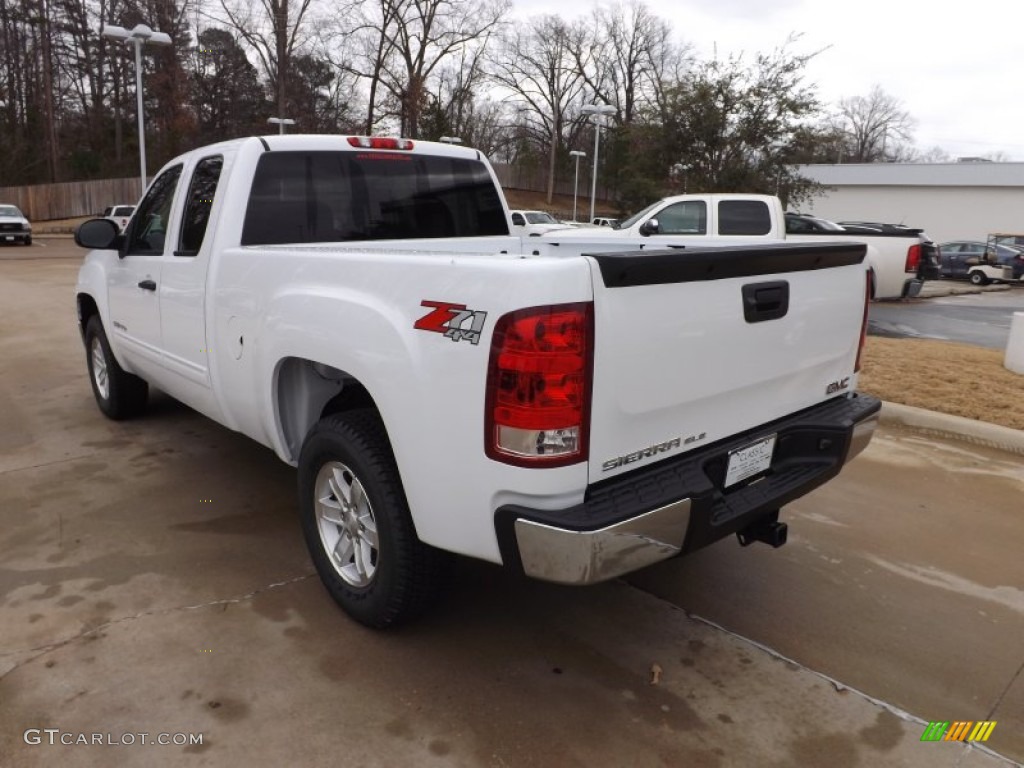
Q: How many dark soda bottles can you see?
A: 0